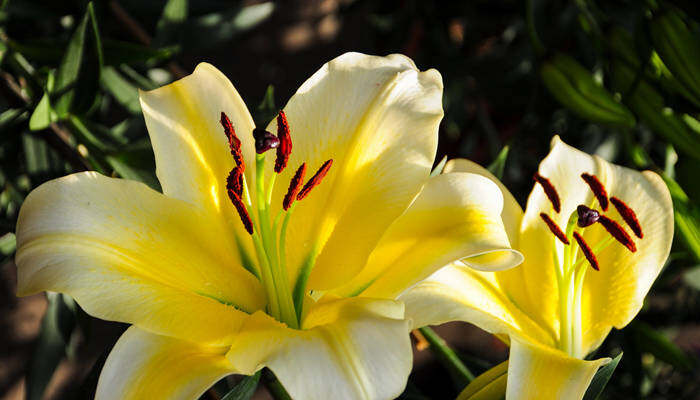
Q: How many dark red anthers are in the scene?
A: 12